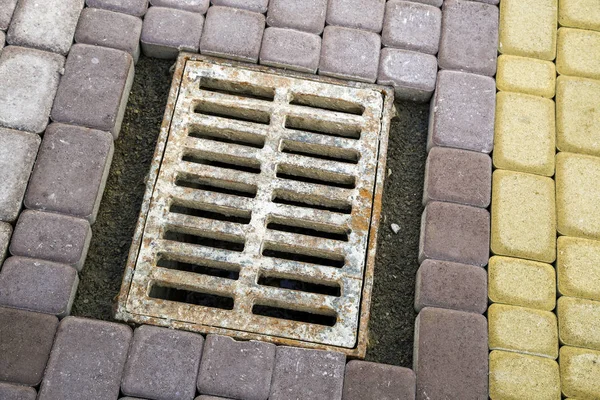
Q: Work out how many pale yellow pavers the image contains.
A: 14